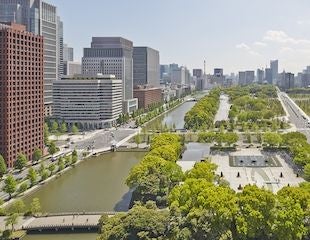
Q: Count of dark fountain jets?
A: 3